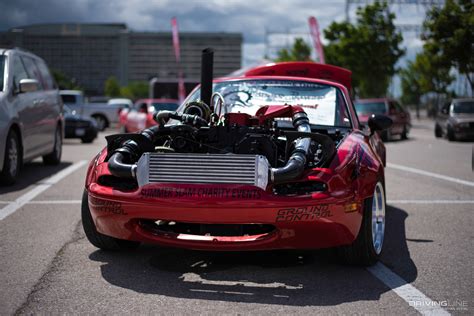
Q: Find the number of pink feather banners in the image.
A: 2